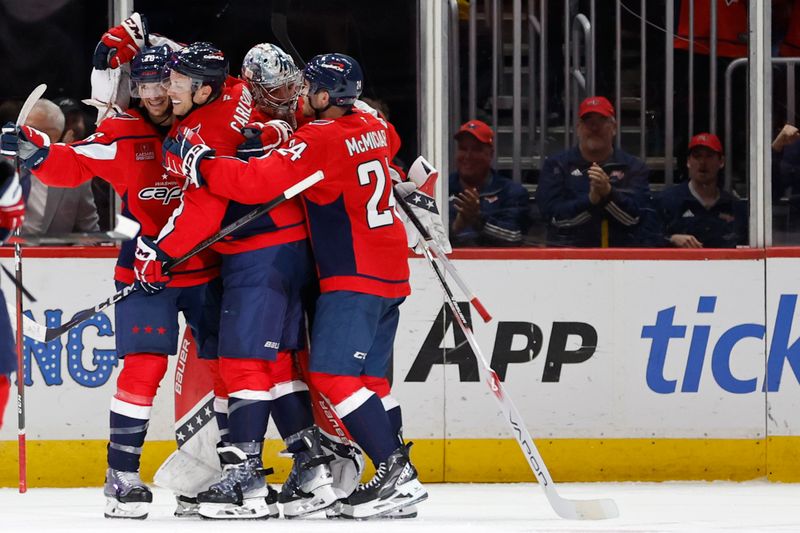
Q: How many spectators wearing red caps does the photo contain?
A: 3